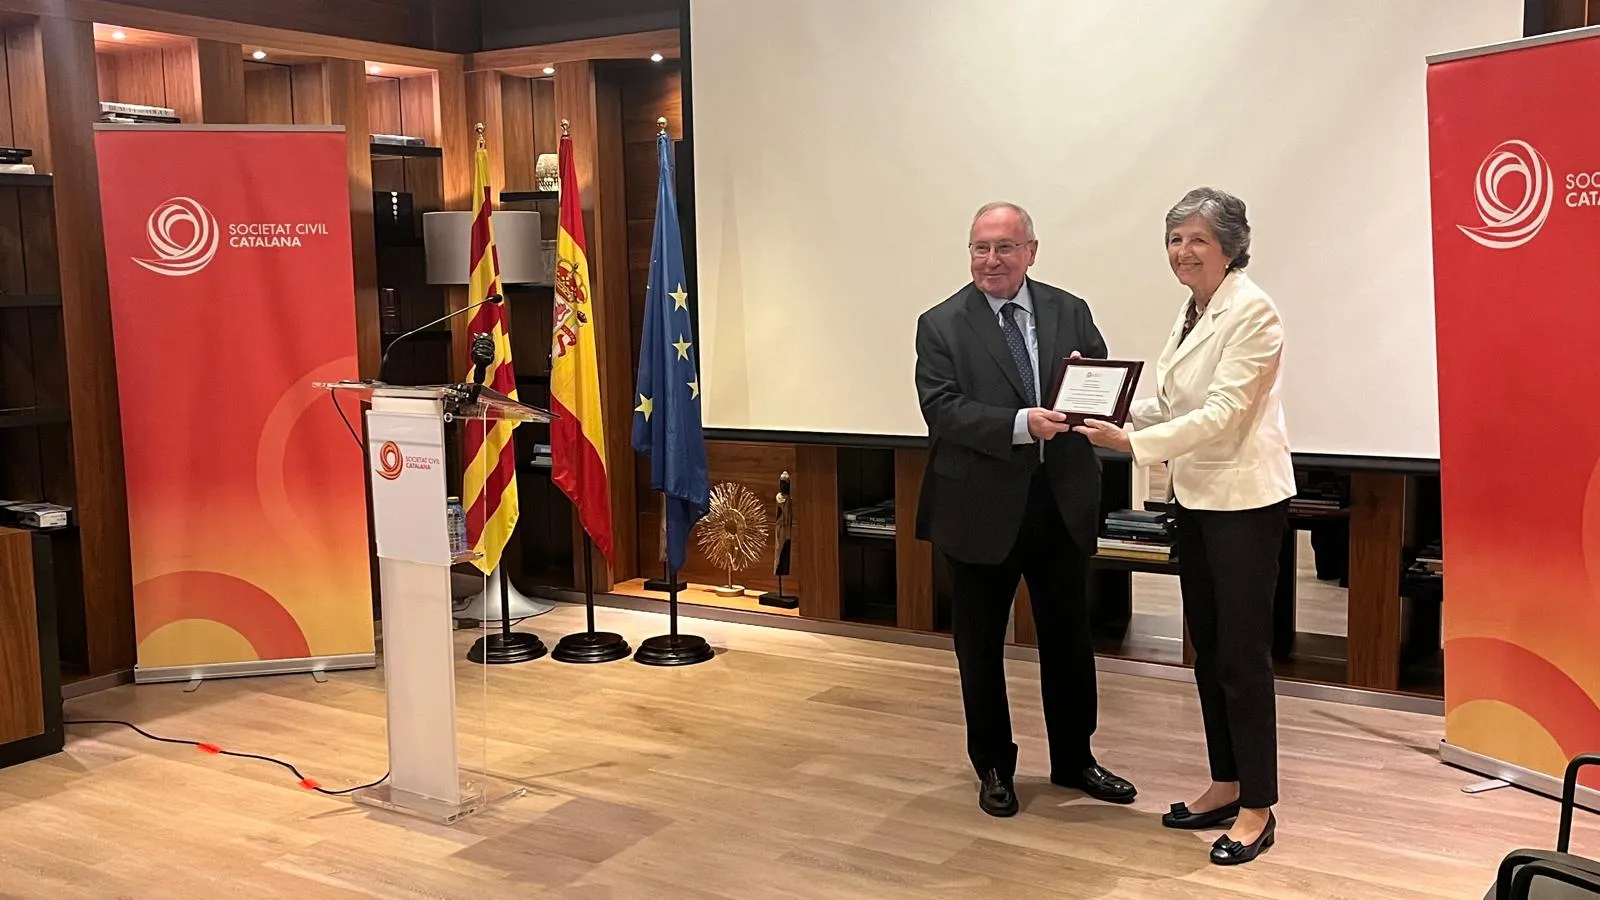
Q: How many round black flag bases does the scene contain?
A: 3